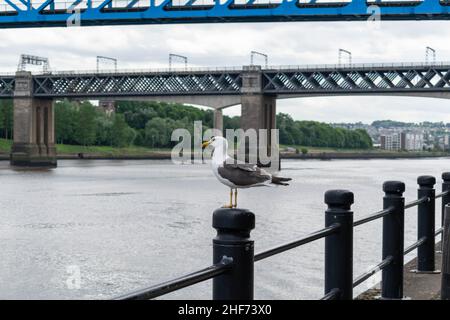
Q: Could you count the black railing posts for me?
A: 5